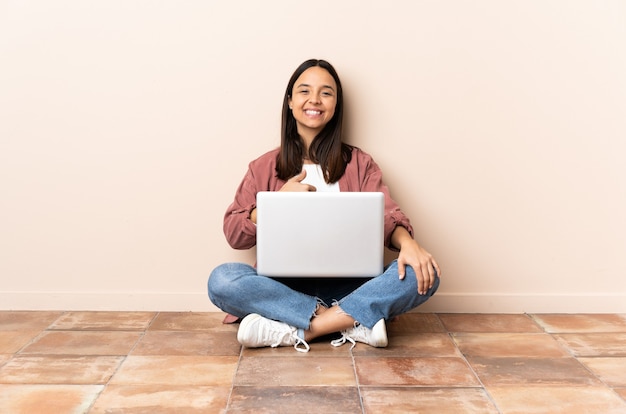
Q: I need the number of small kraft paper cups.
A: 0